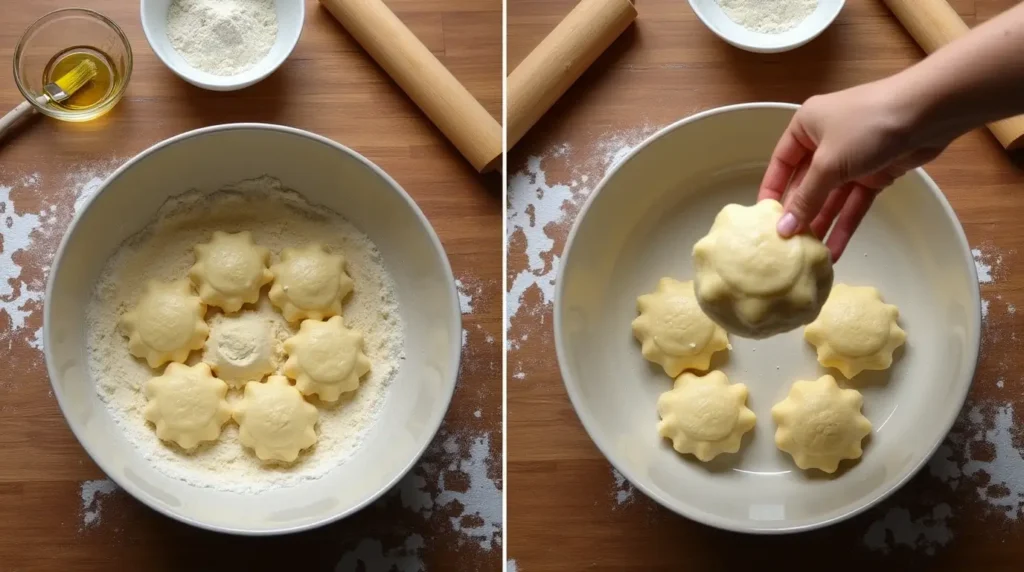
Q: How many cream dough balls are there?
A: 12